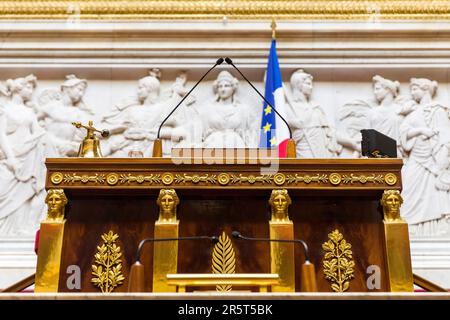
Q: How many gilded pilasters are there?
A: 4